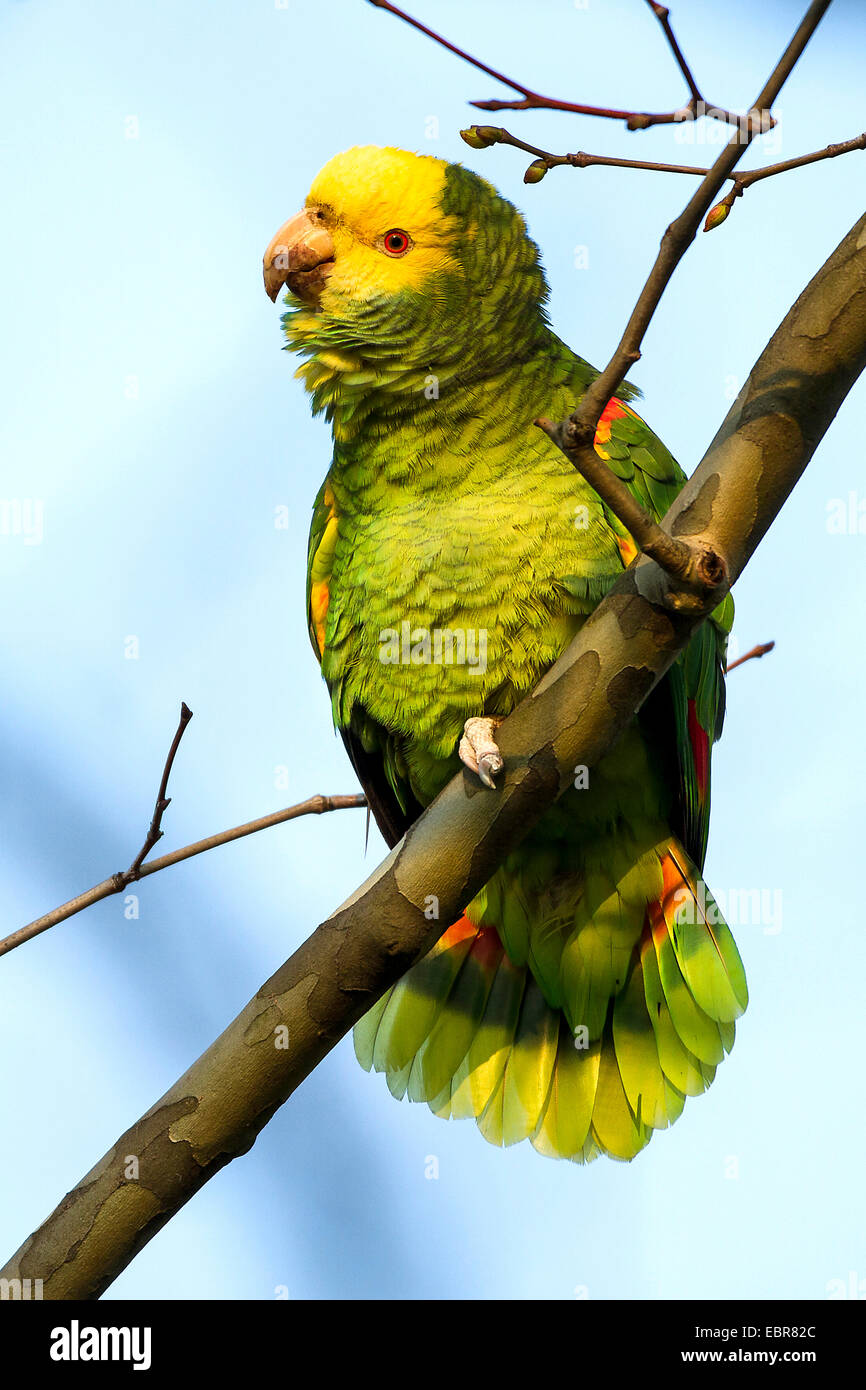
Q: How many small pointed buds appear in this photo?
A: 3